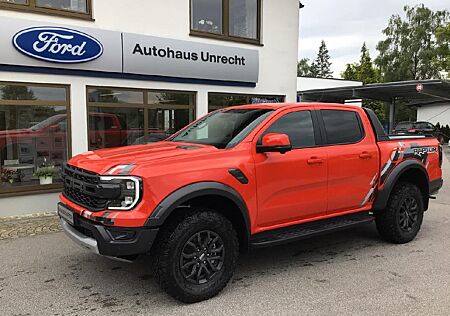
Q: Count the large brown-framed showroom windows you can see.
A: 3